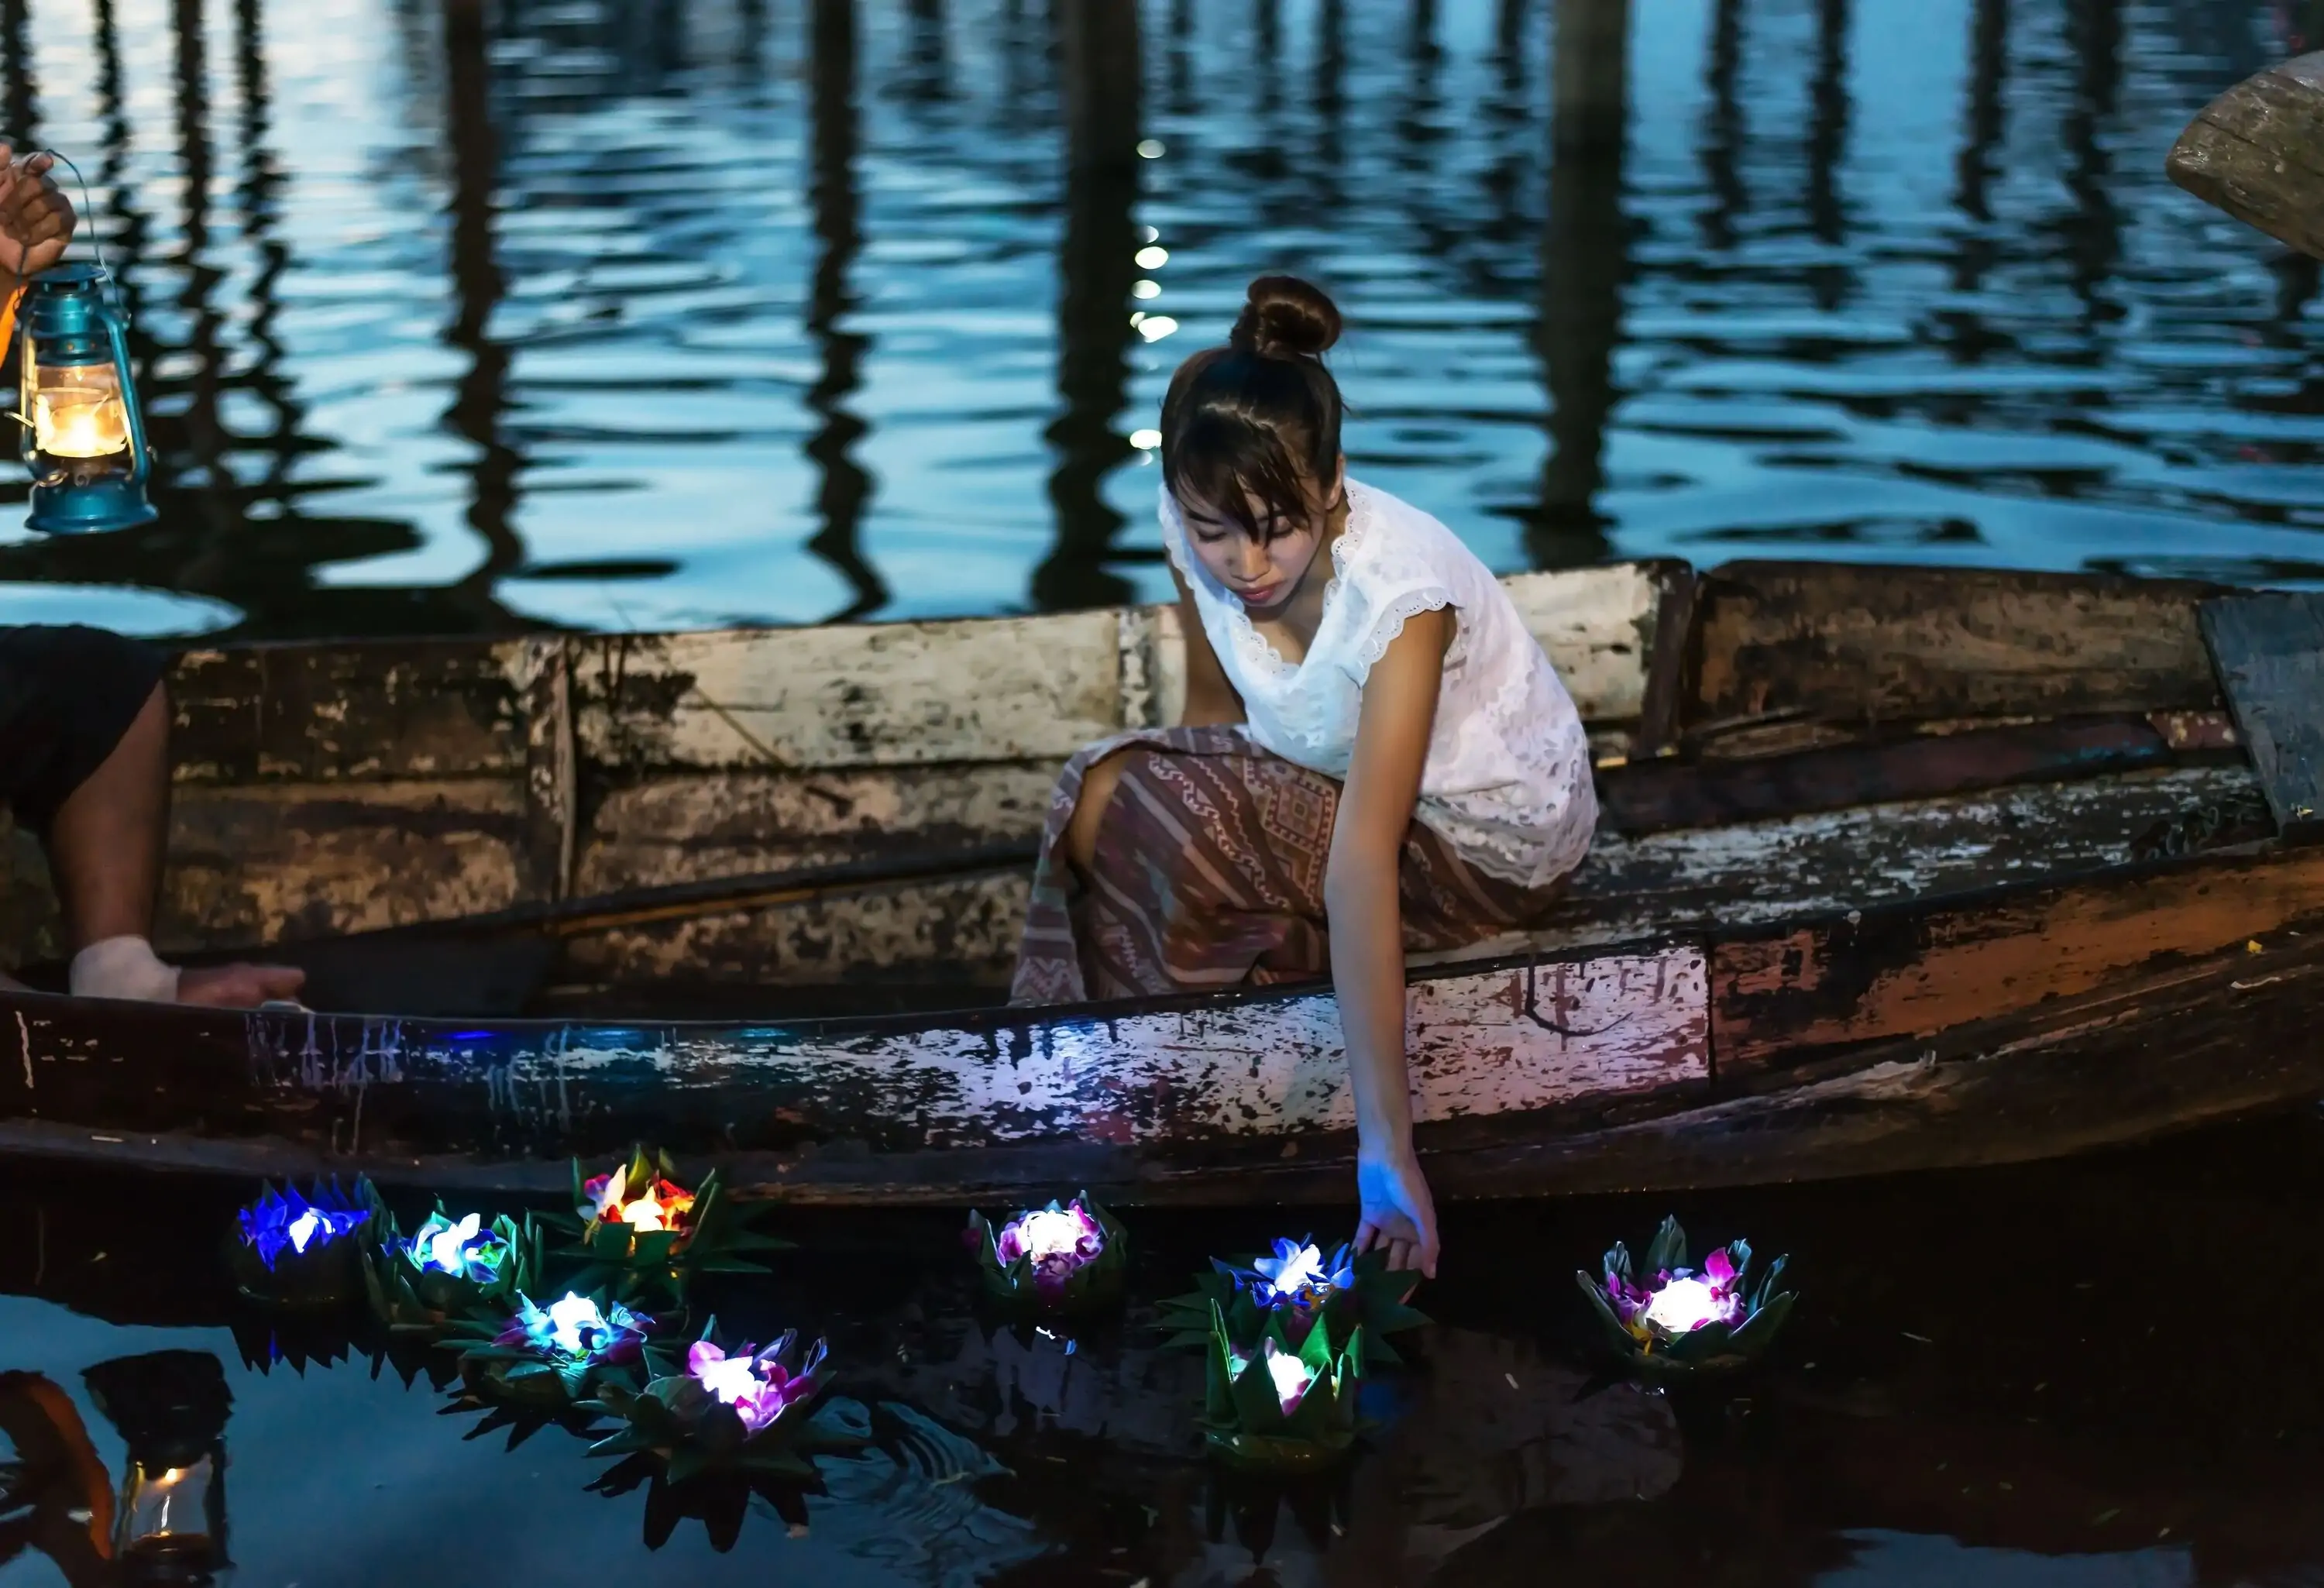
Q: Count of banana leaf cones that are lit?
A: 9